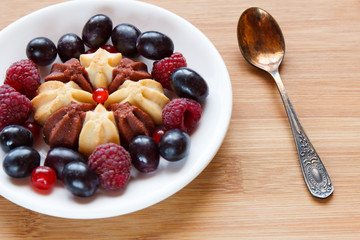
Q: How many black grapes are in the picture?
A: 12